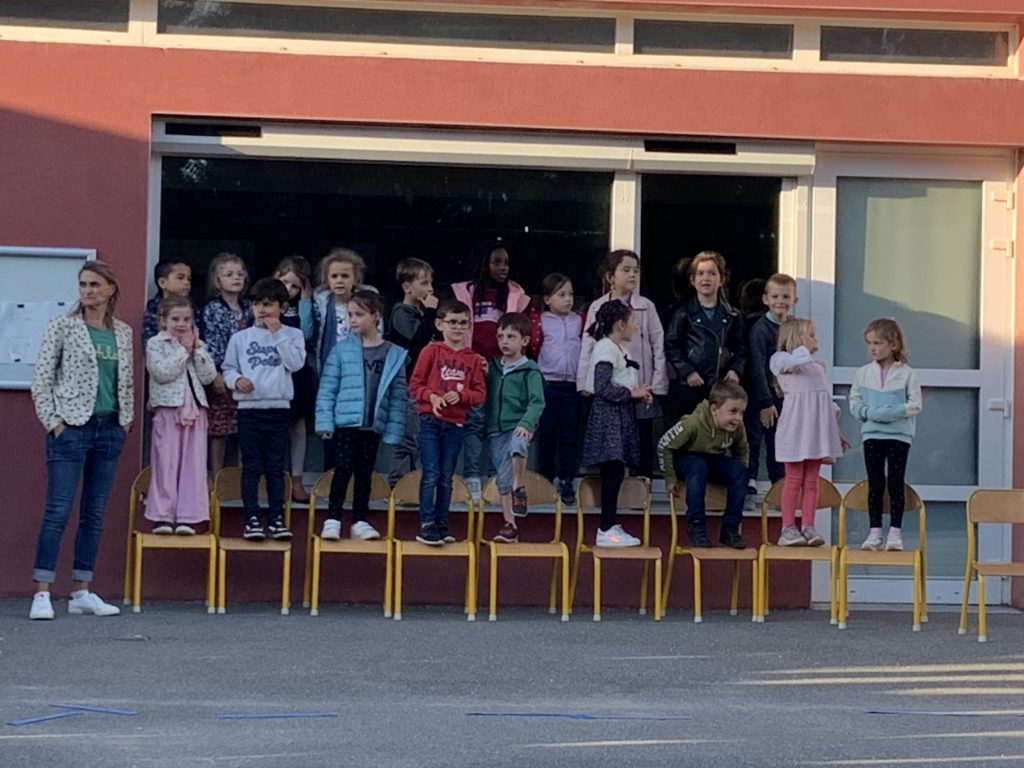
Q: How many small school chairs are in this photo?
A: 10